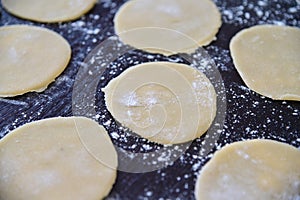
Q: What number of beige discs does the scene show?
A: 7